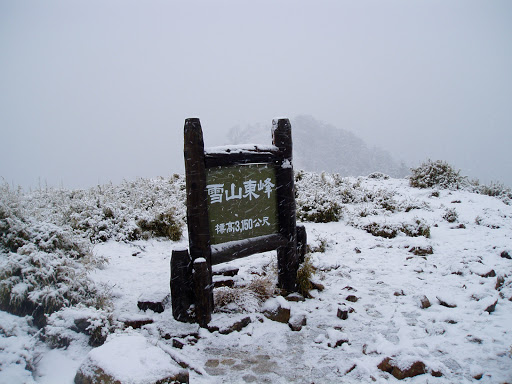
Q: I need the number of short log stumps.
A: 3